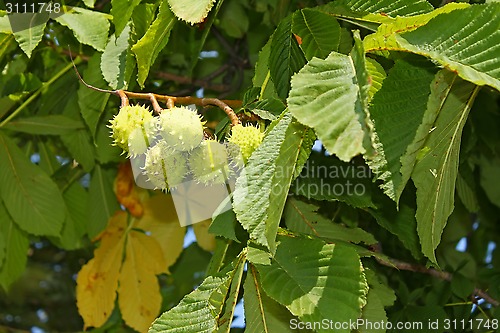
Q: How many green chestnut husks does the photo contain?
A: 5